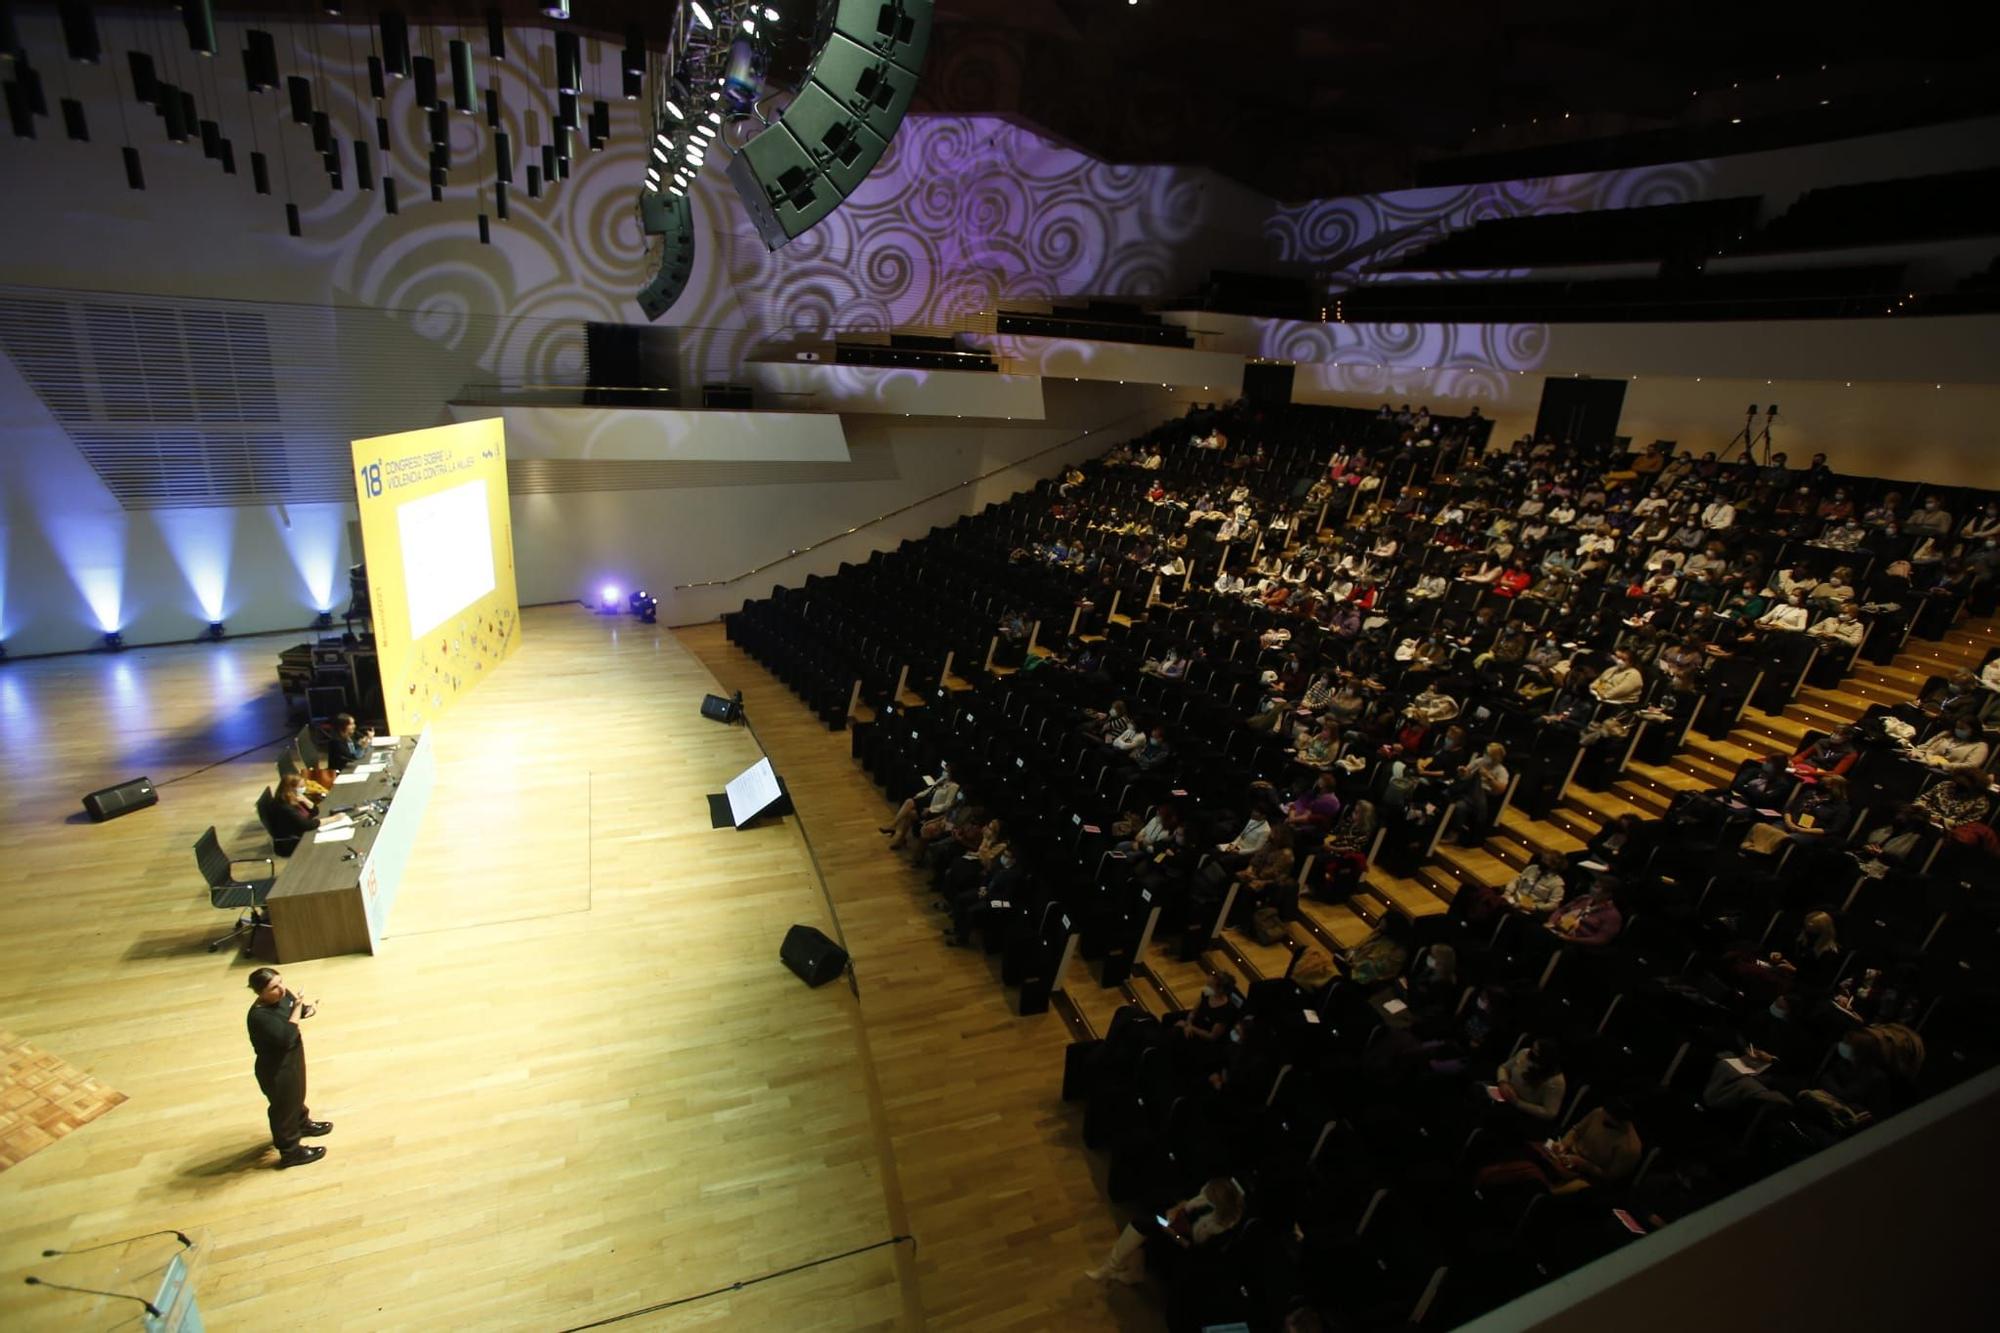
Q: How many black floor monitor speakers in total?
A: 3